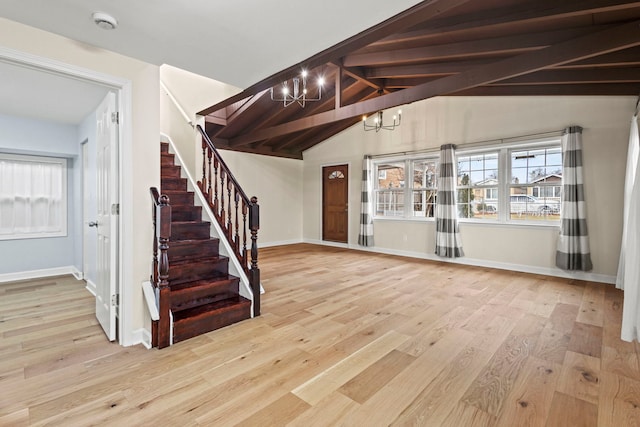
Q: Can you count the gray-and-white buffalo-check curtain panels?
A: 3